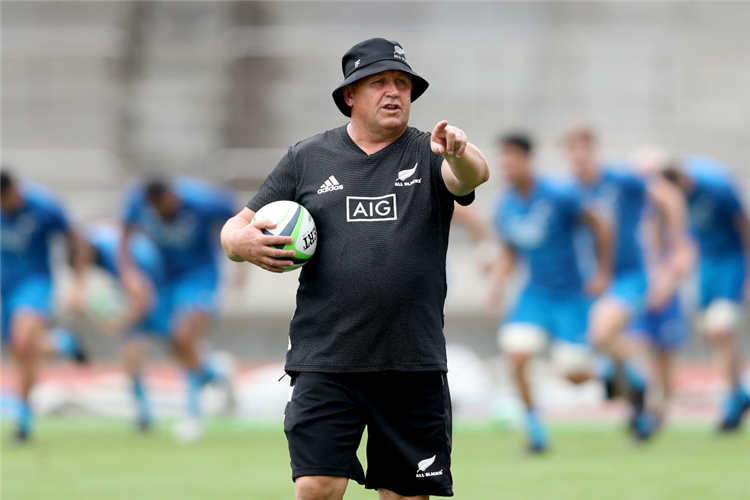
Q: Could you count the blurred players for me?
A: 7